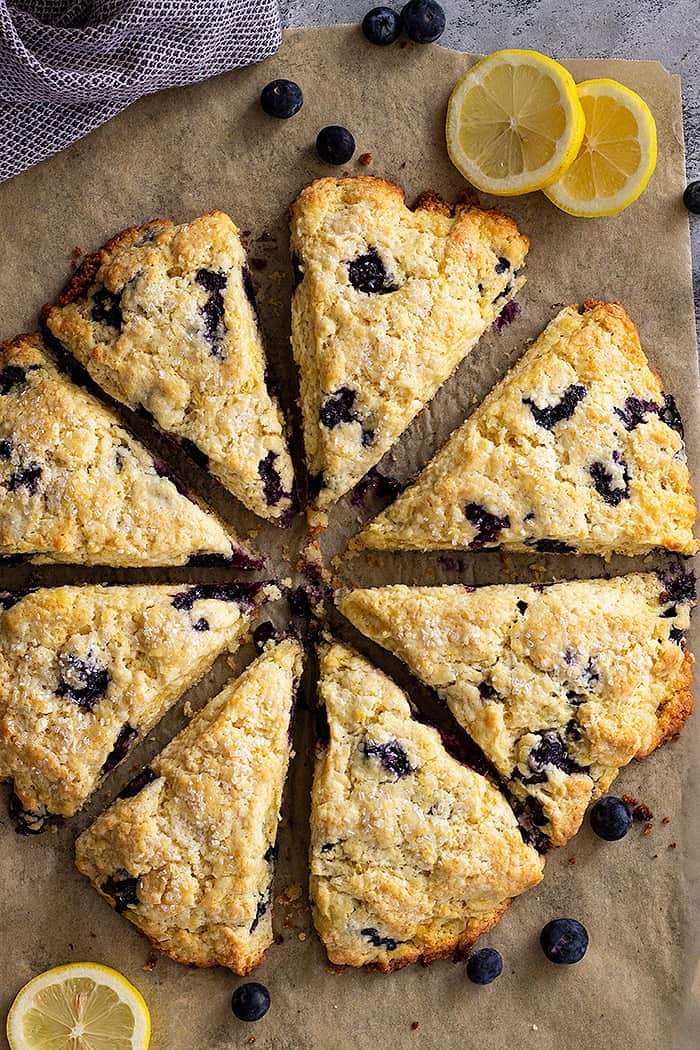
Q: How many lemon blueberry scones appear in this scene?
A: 8